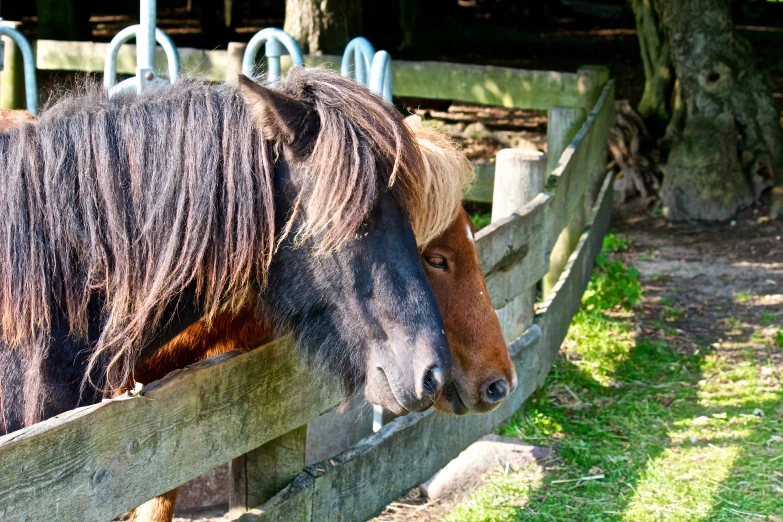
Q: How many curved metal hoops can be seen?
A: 5